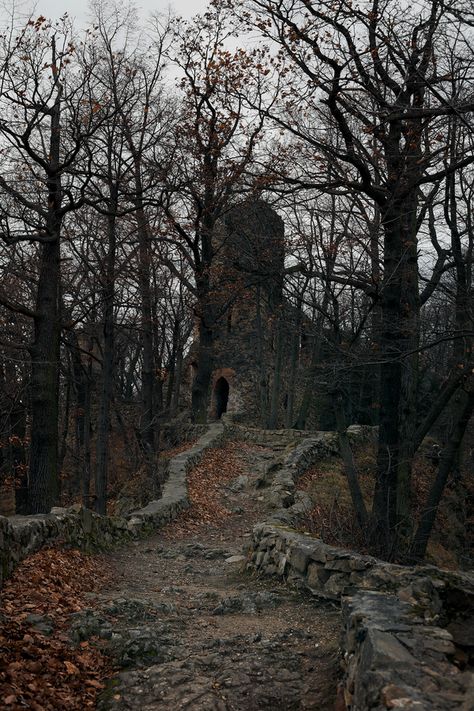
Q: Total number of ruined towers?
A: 1